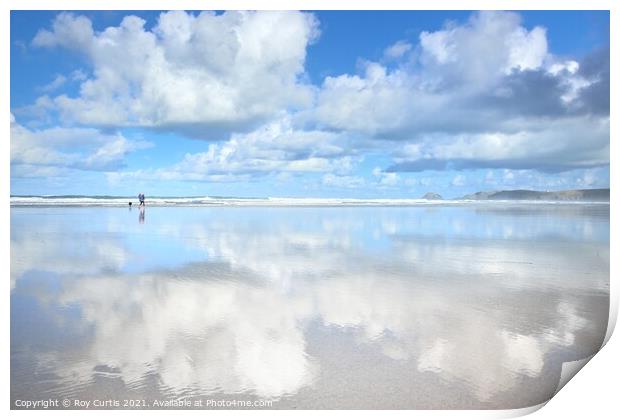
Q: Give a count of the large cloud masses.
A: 2